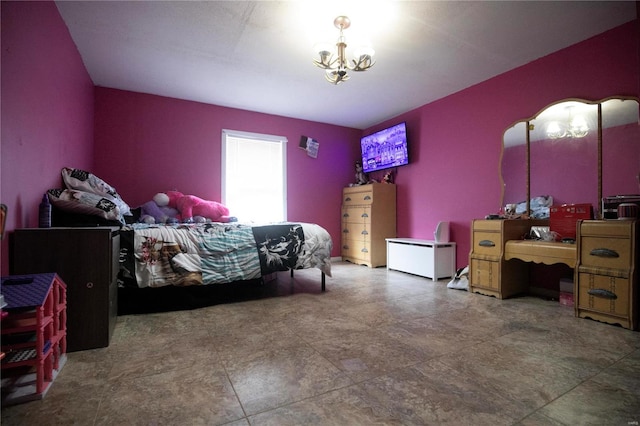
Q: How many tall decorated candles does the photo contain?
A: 0